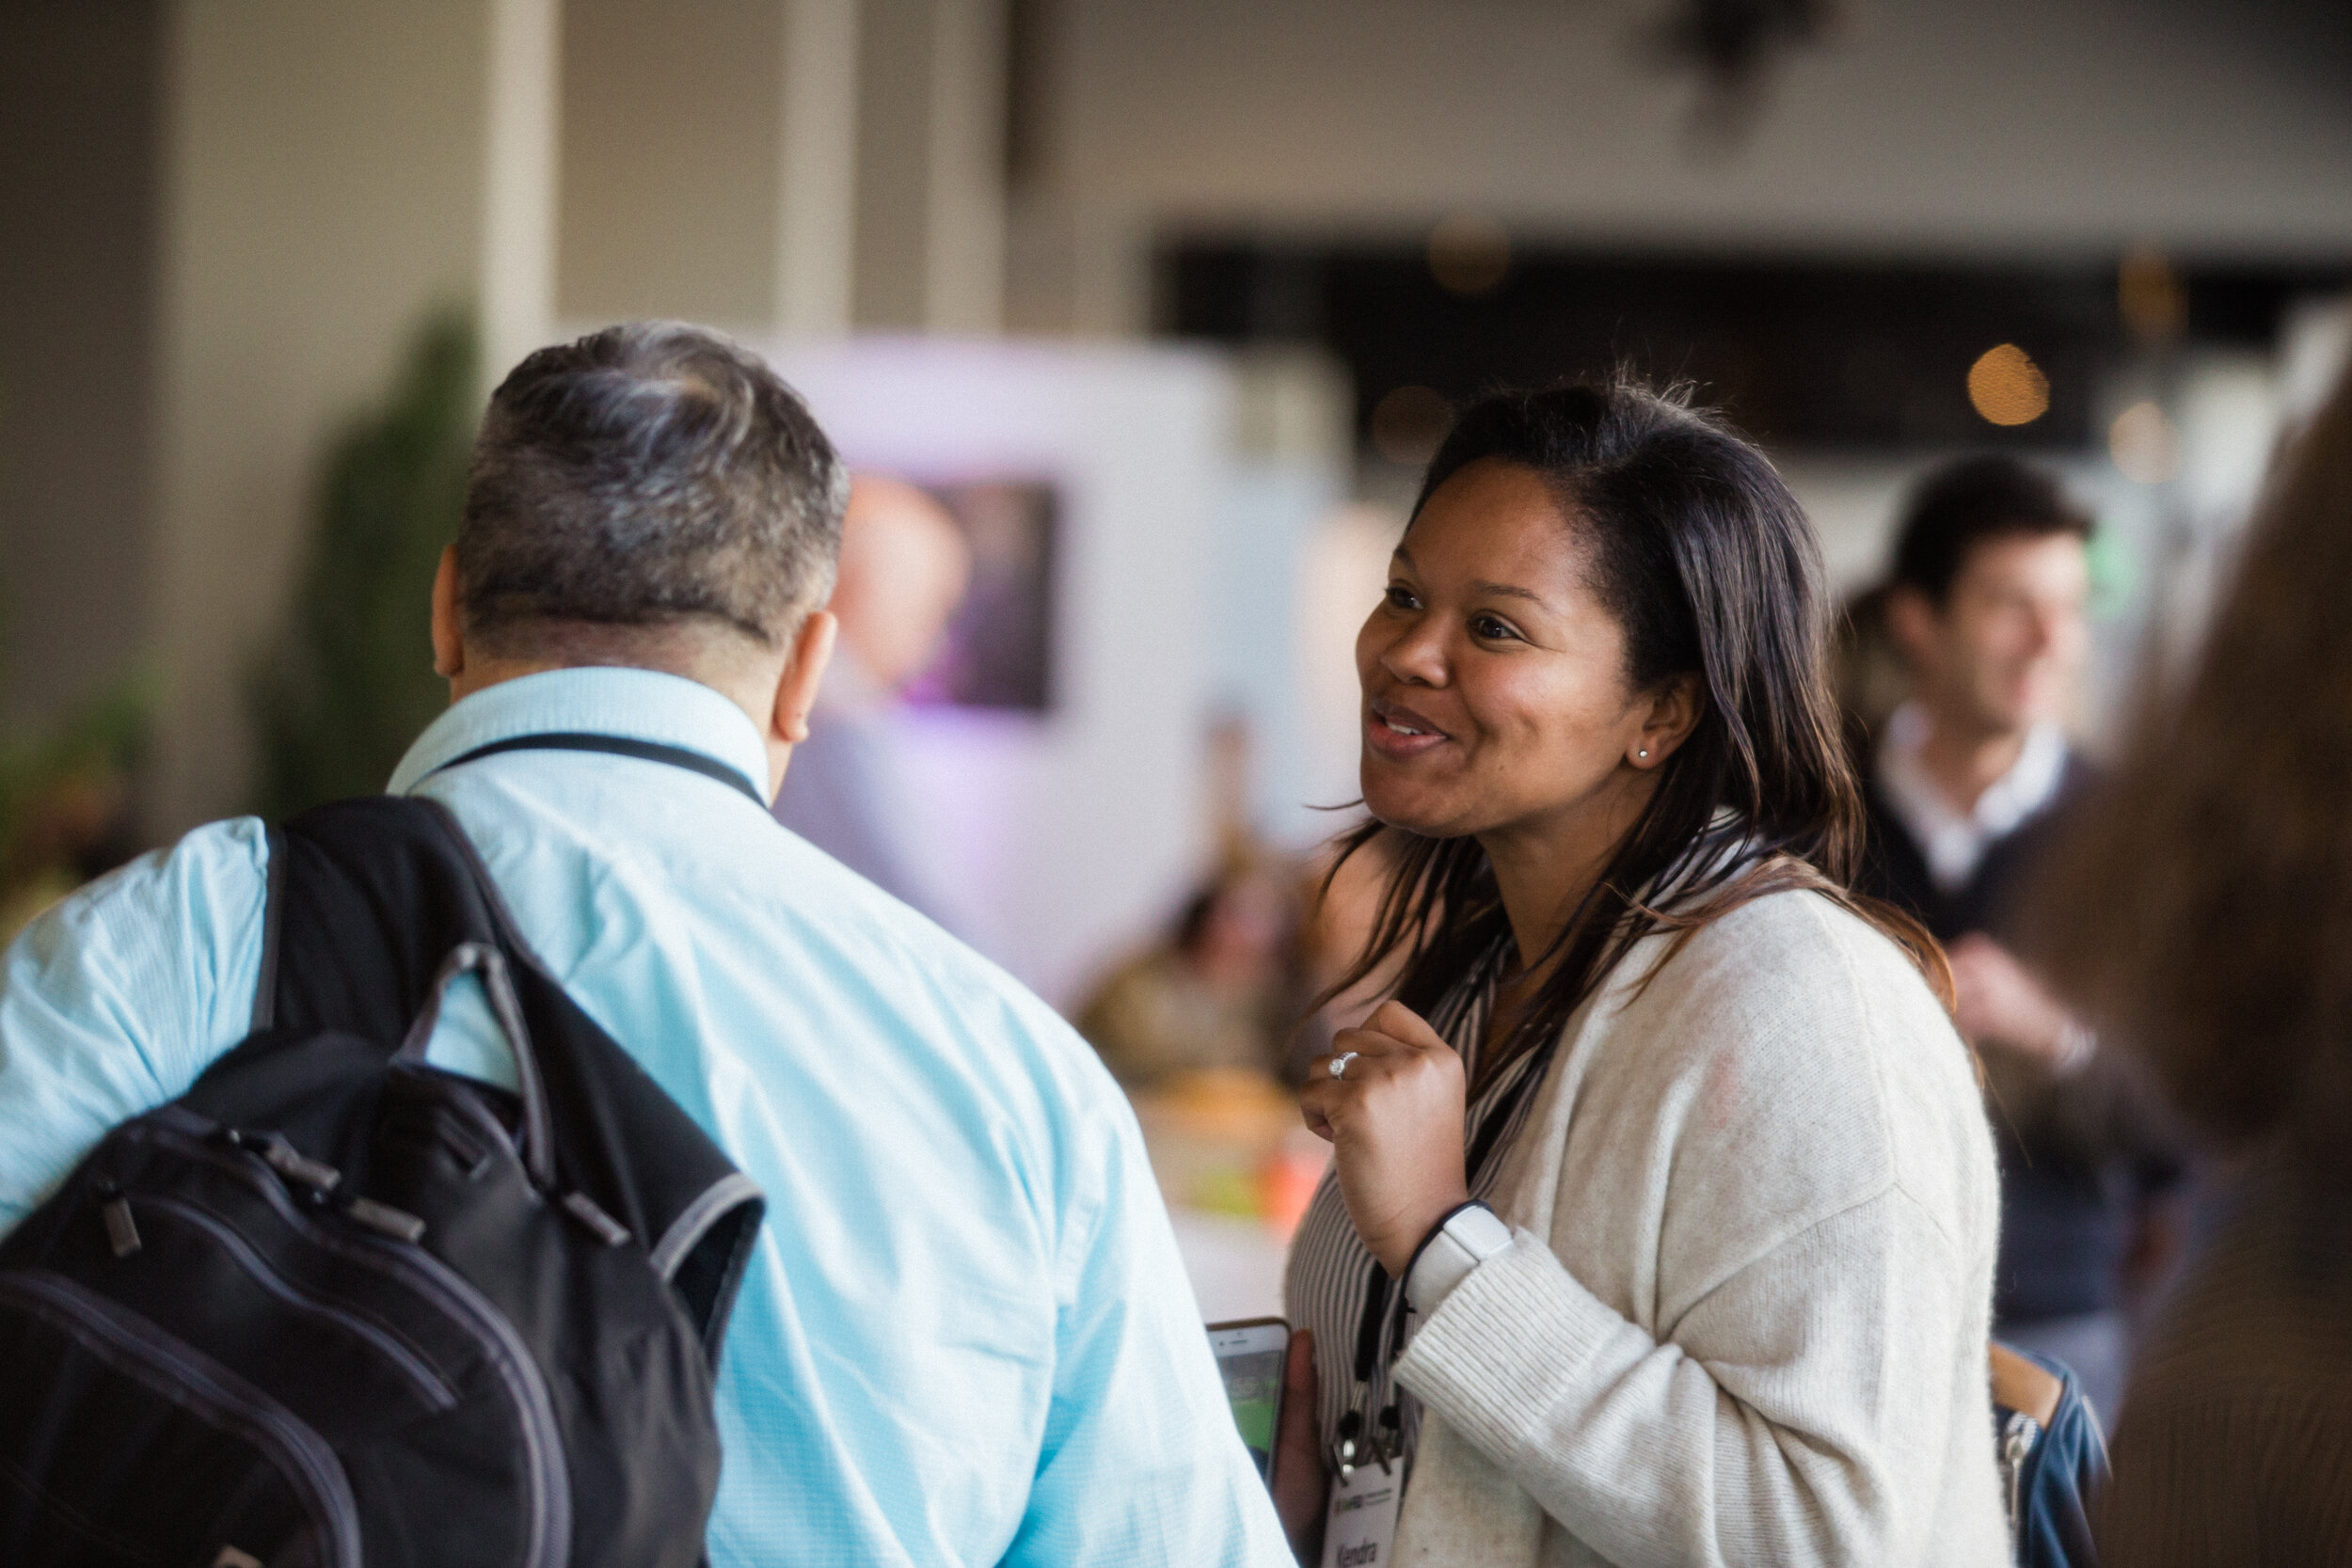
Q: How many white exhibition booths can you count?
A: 1